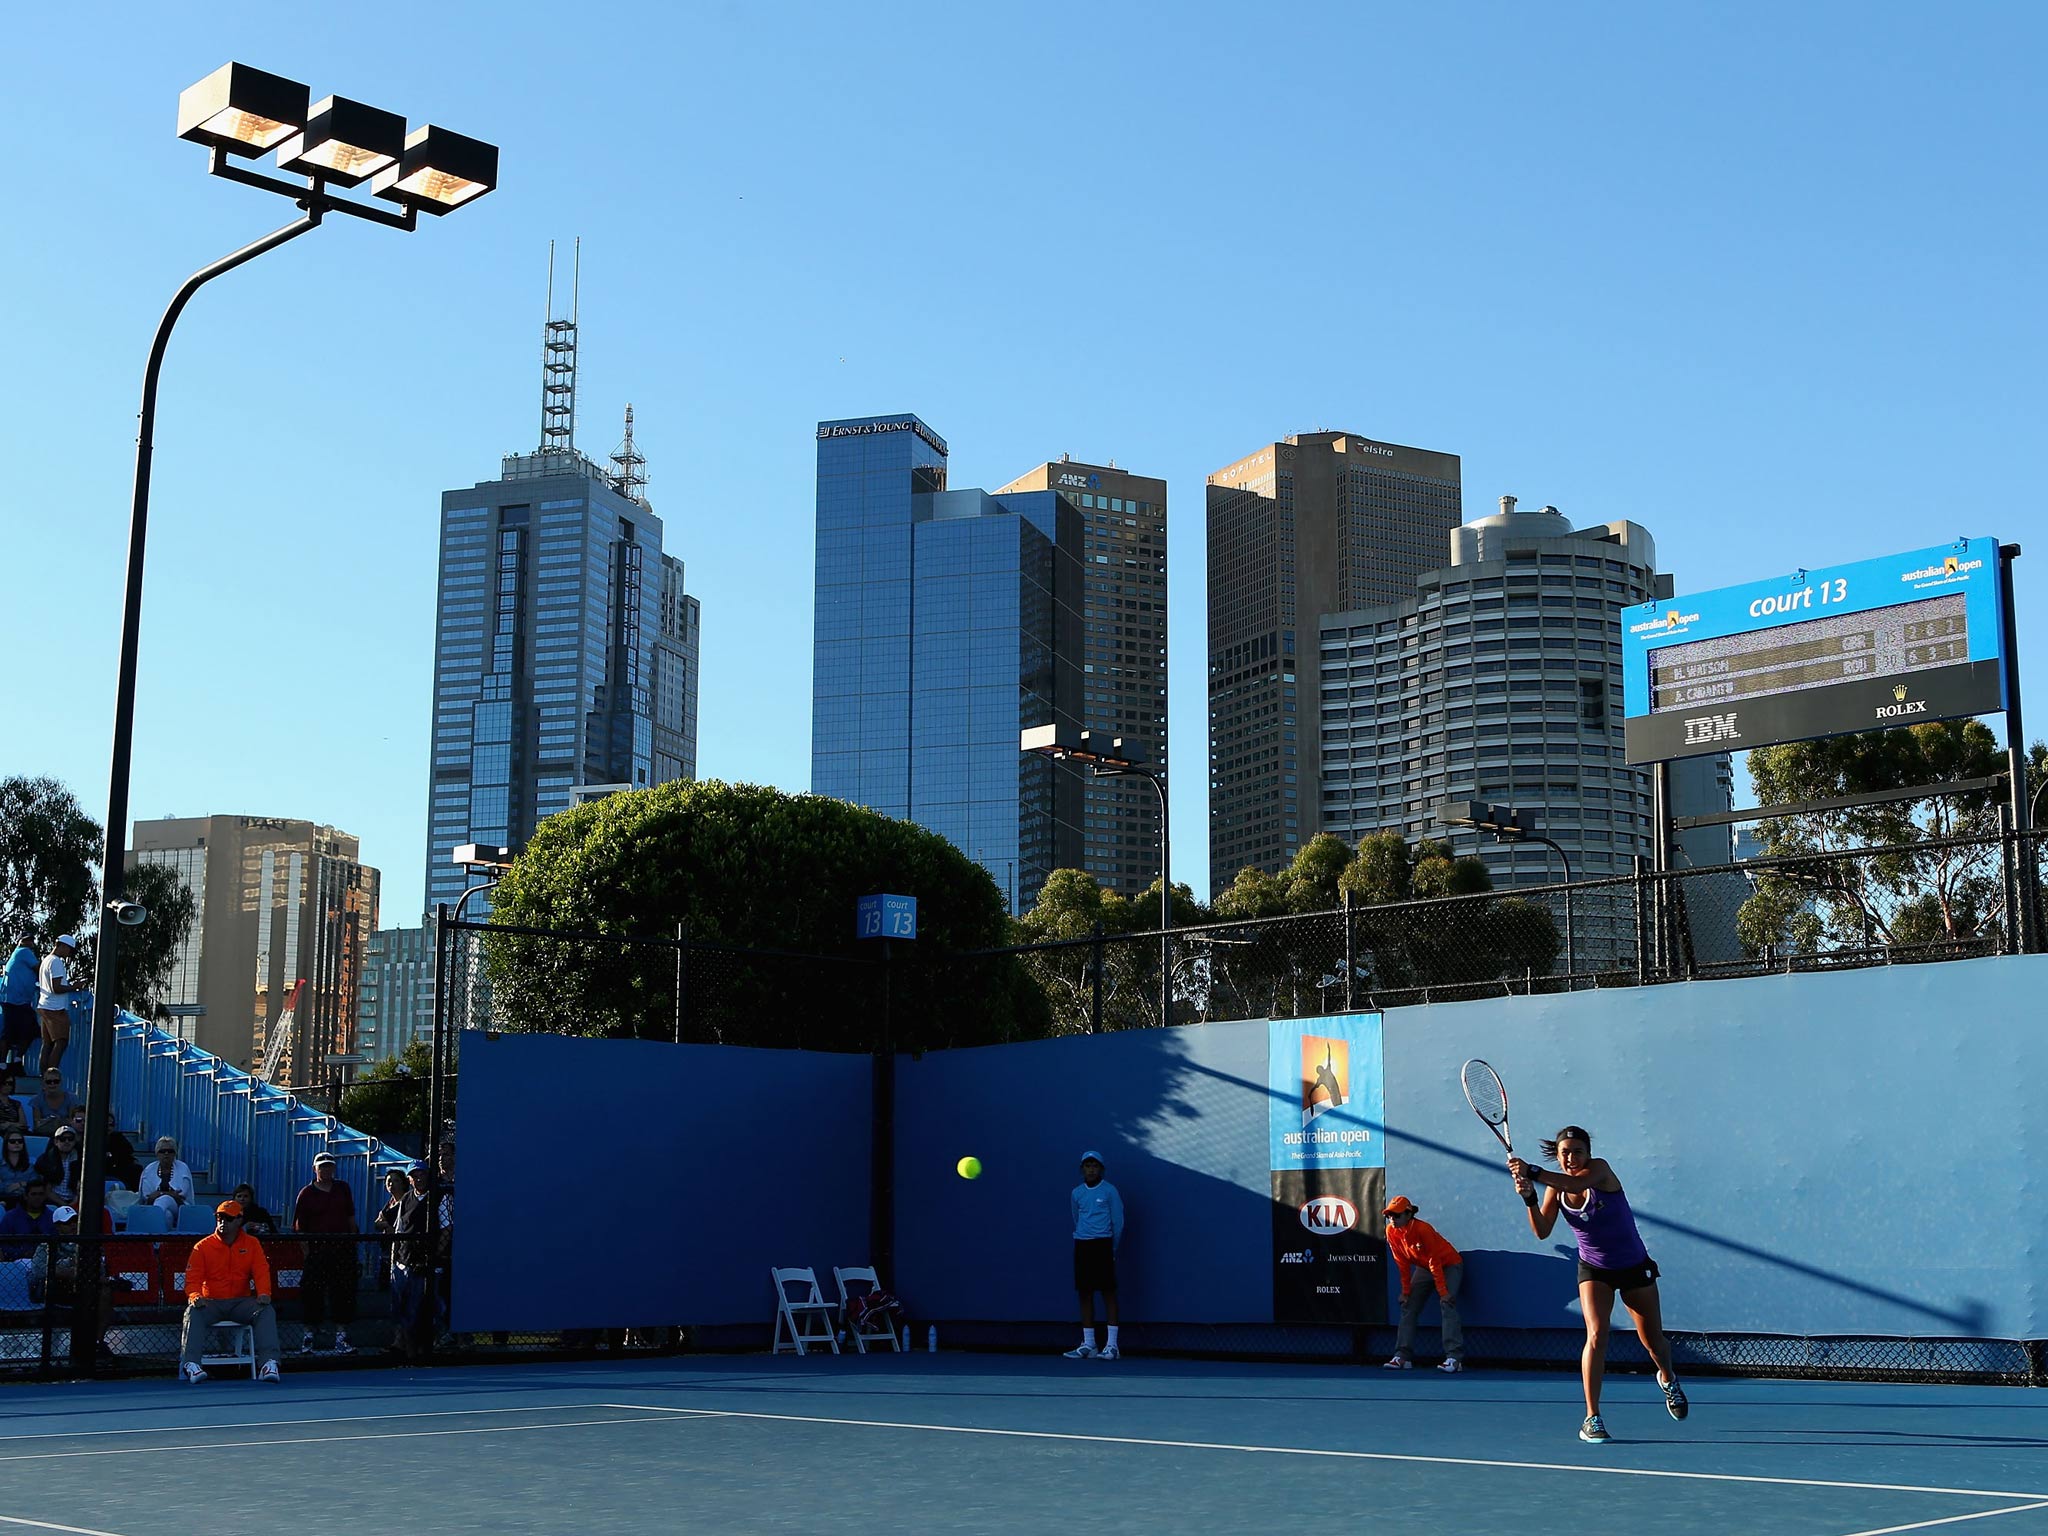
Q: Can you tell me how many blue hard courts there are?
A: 1